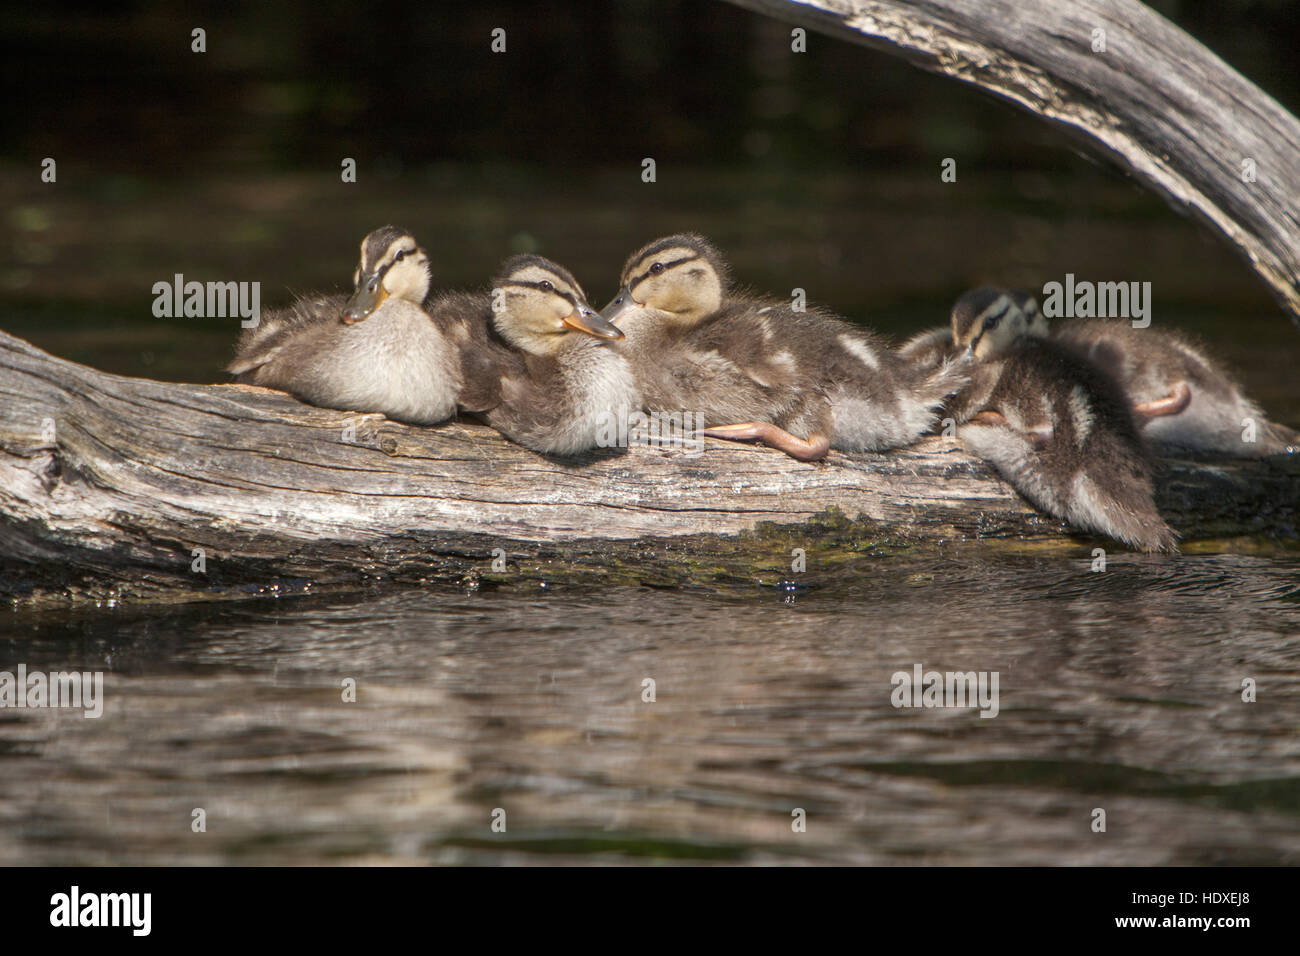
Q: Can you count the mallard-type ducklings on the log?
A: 5